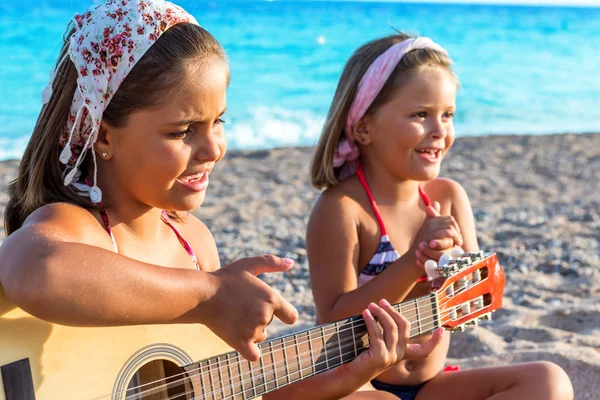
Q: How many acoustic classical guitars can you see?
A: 1